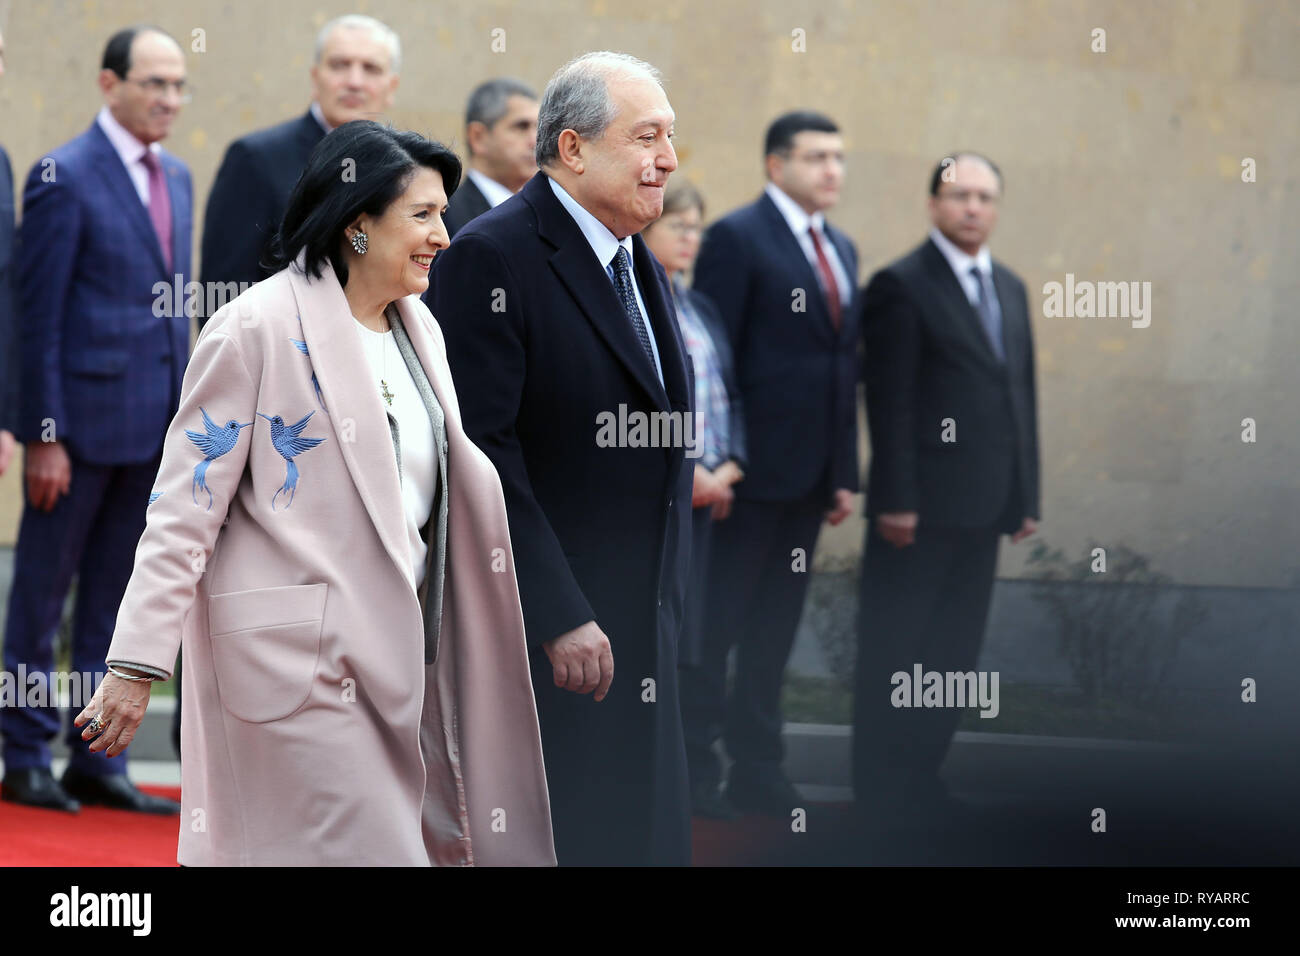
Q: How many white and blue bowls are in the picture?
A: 0